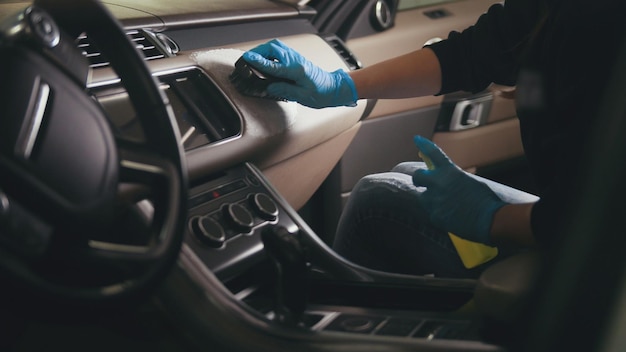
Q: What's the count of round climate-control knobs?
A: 3